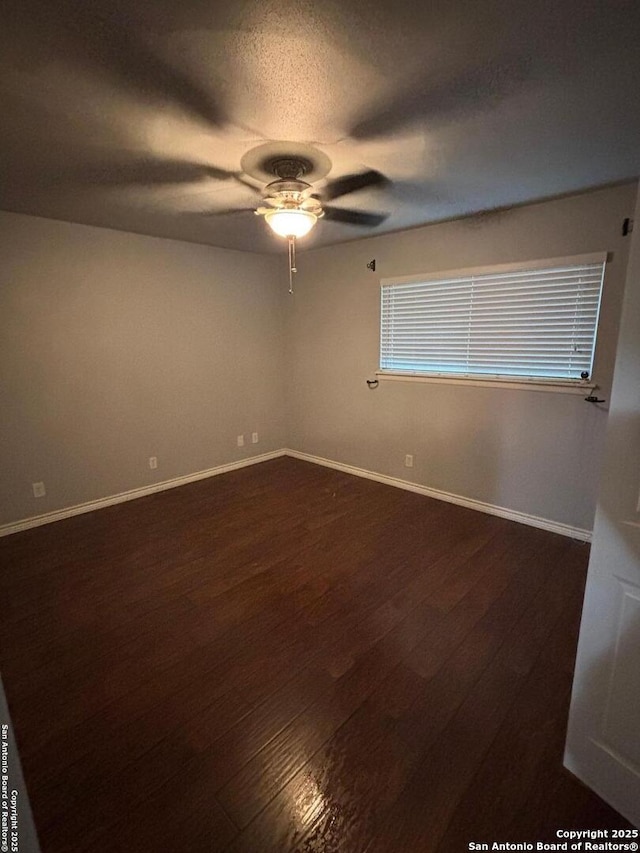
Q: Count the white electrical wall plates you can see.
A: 5